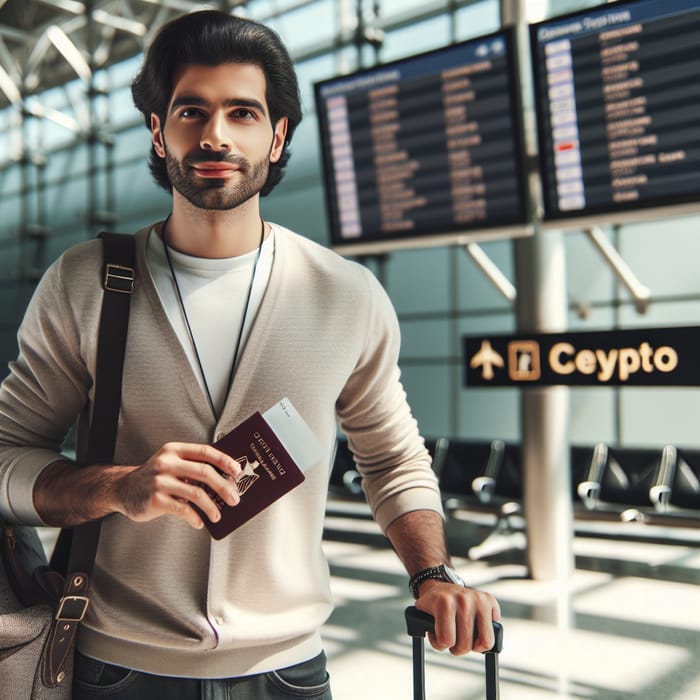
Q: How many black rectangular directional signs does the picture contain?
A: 1